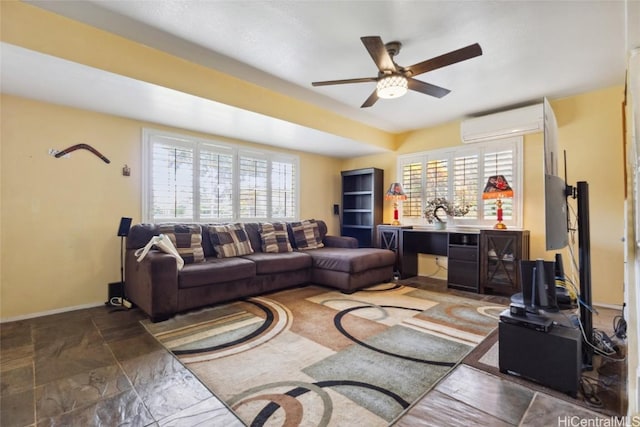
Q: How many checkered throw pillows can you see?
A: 4